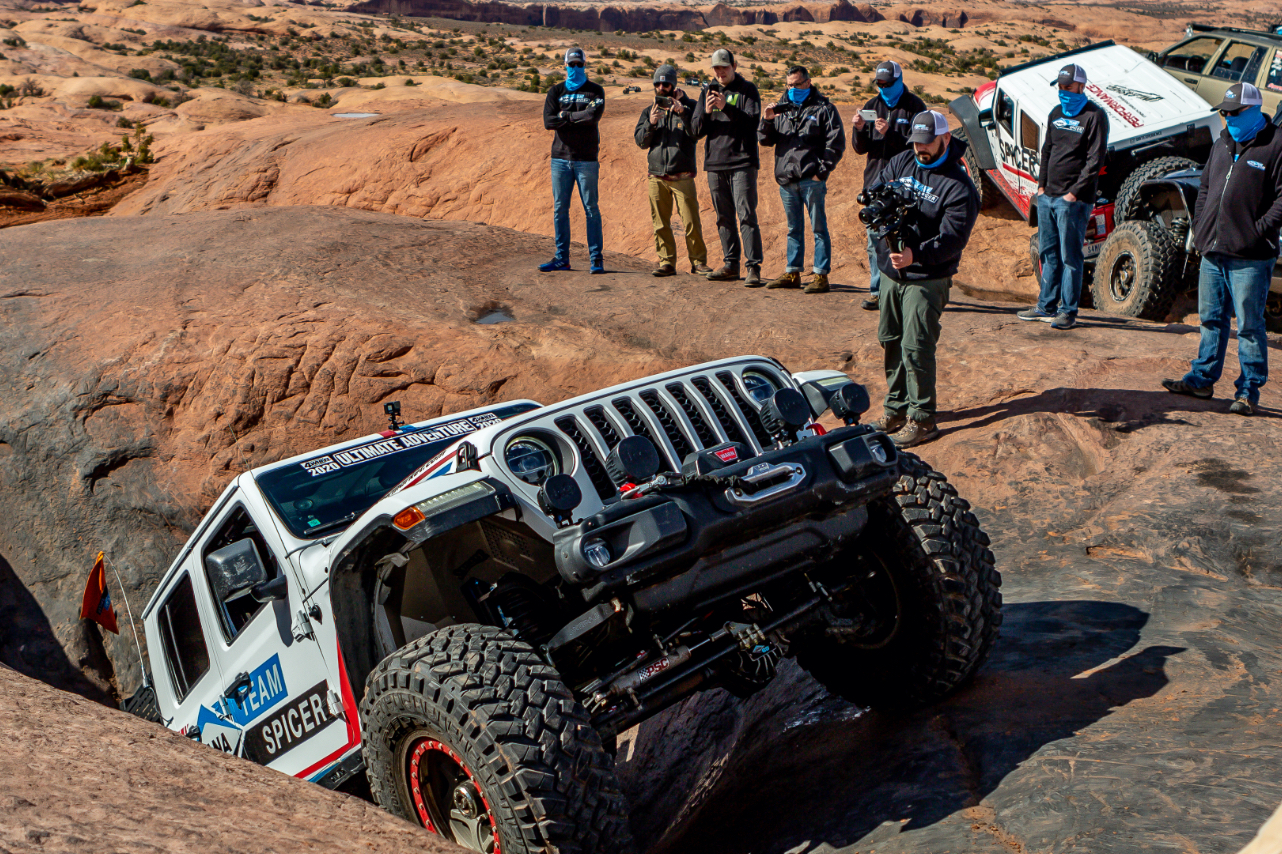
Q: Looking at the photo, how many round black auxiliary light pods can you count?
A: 4